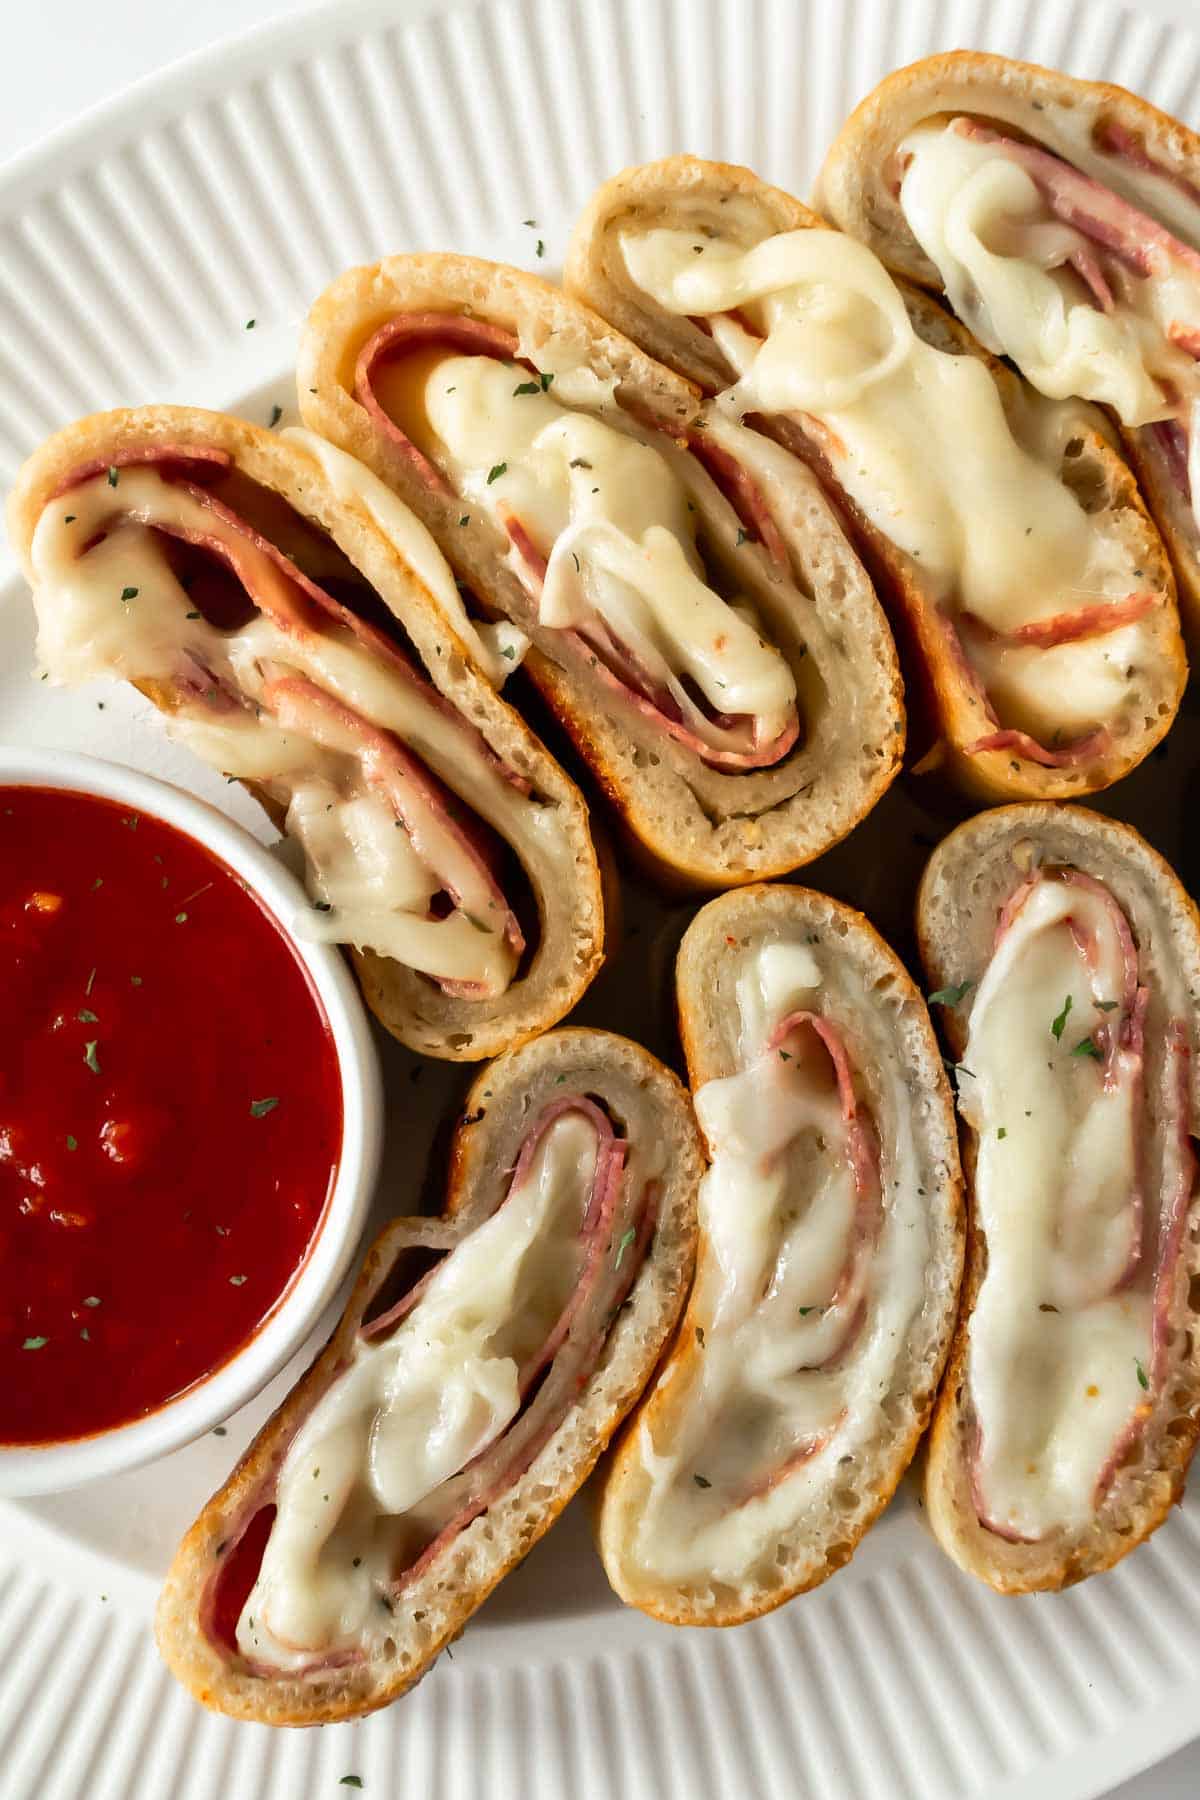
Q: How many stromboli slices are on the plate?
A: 7